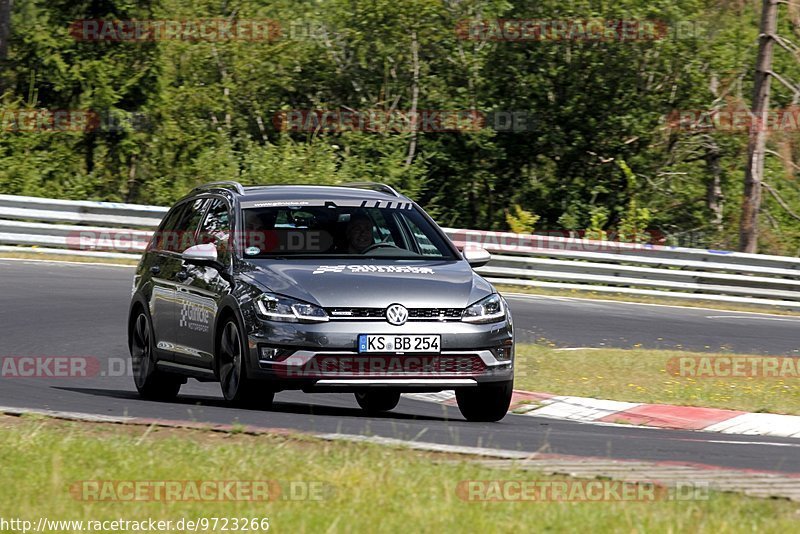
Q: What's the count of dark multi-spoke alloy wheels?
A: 2